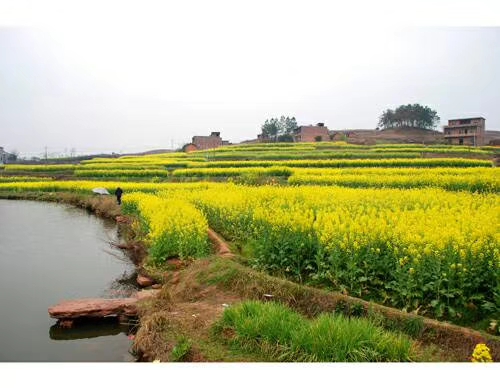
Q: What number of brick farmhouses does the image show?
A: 3